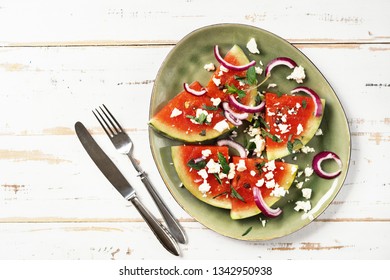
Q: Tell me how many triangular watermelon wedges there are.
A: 5